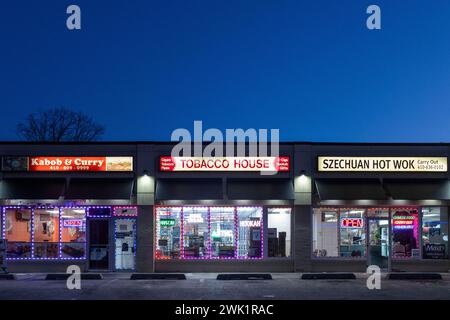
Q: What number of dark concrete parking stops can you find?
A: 6